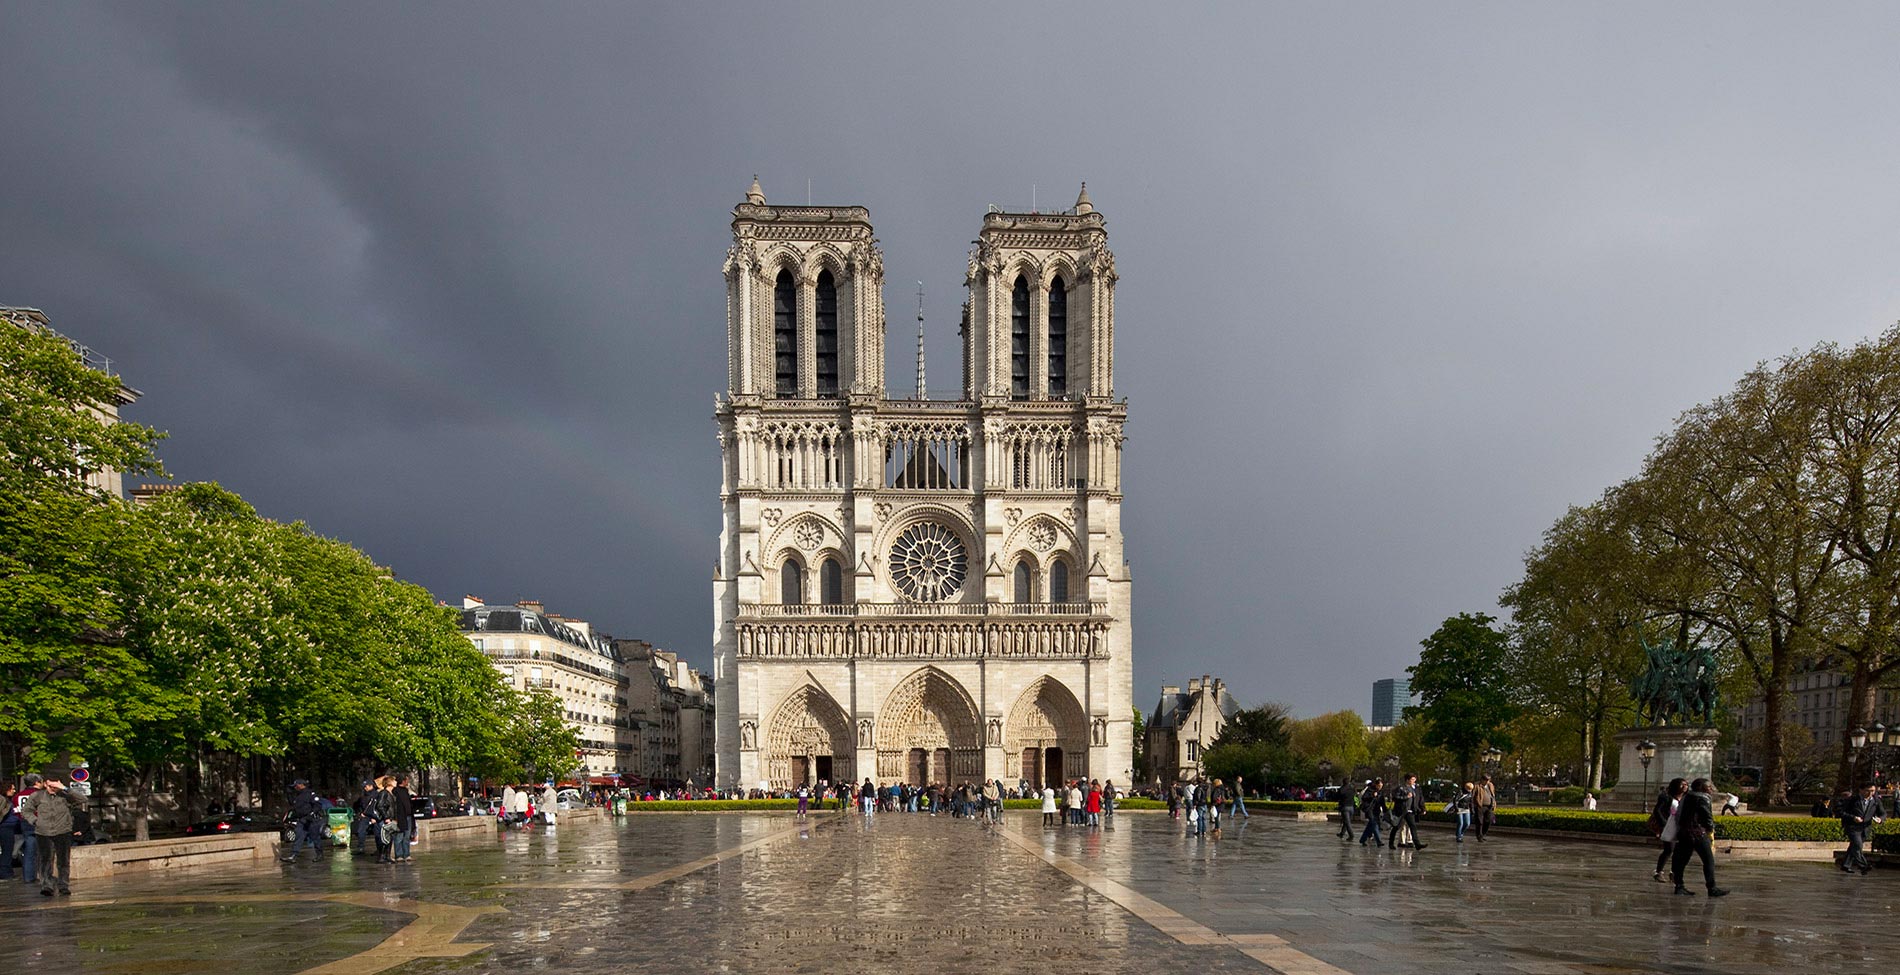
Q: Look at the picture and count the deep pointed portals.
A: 3